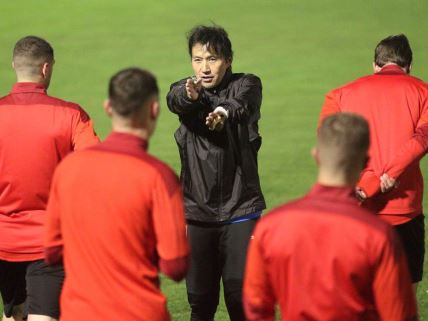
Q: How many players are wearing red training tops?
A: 4